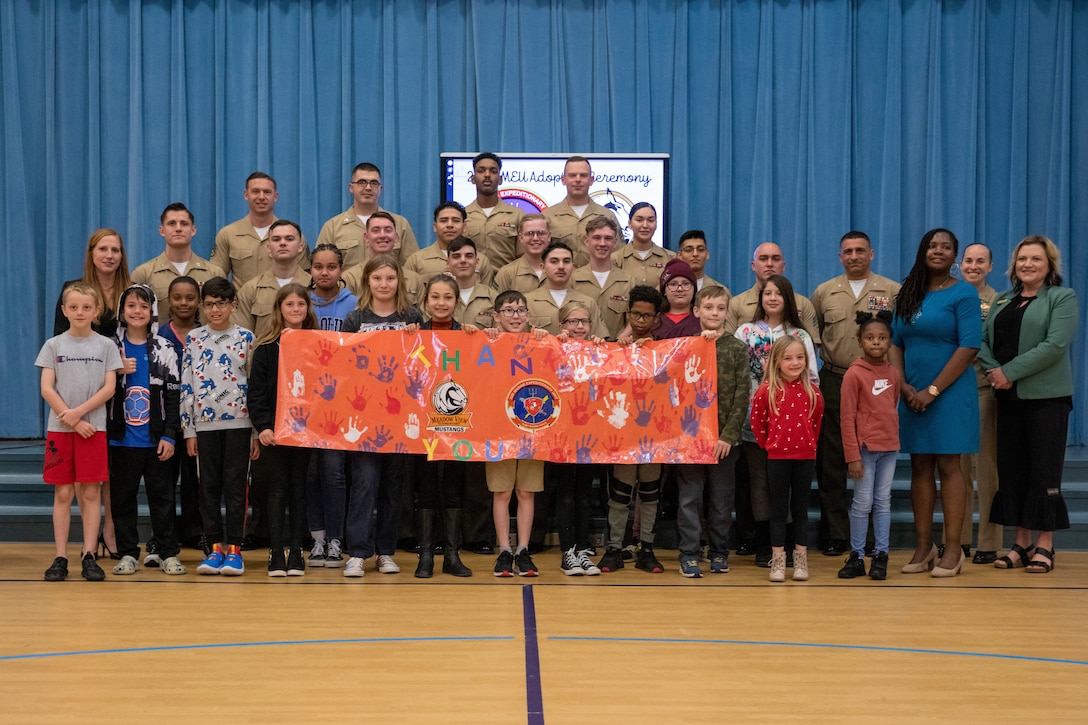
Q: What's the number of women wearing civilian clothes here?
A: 3